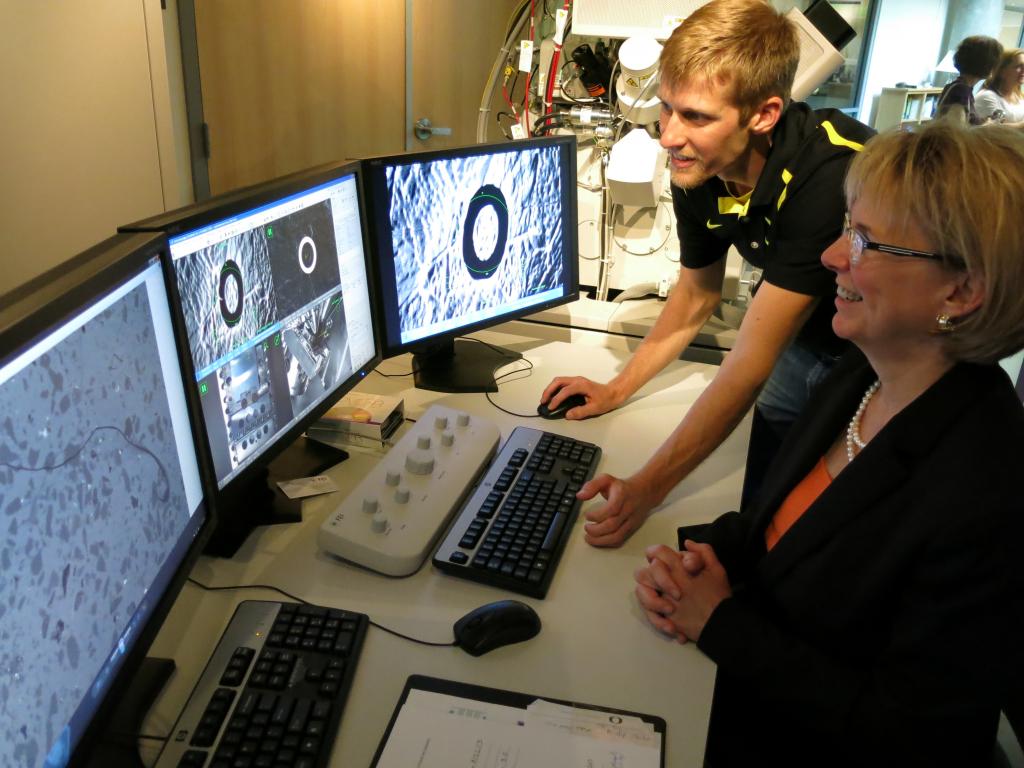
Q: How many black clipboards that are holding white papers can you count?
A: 1